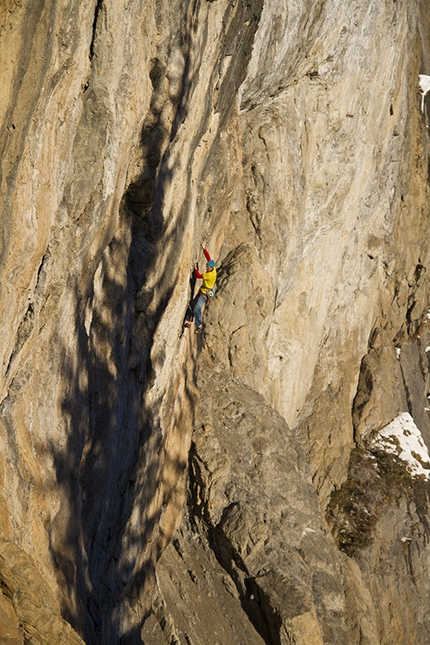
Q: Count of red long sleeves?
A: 2